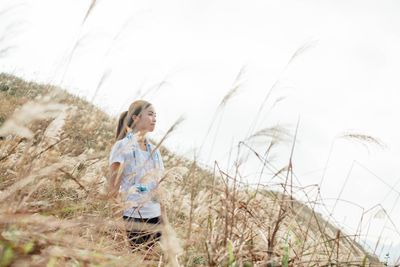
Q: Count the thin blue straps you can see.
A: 2